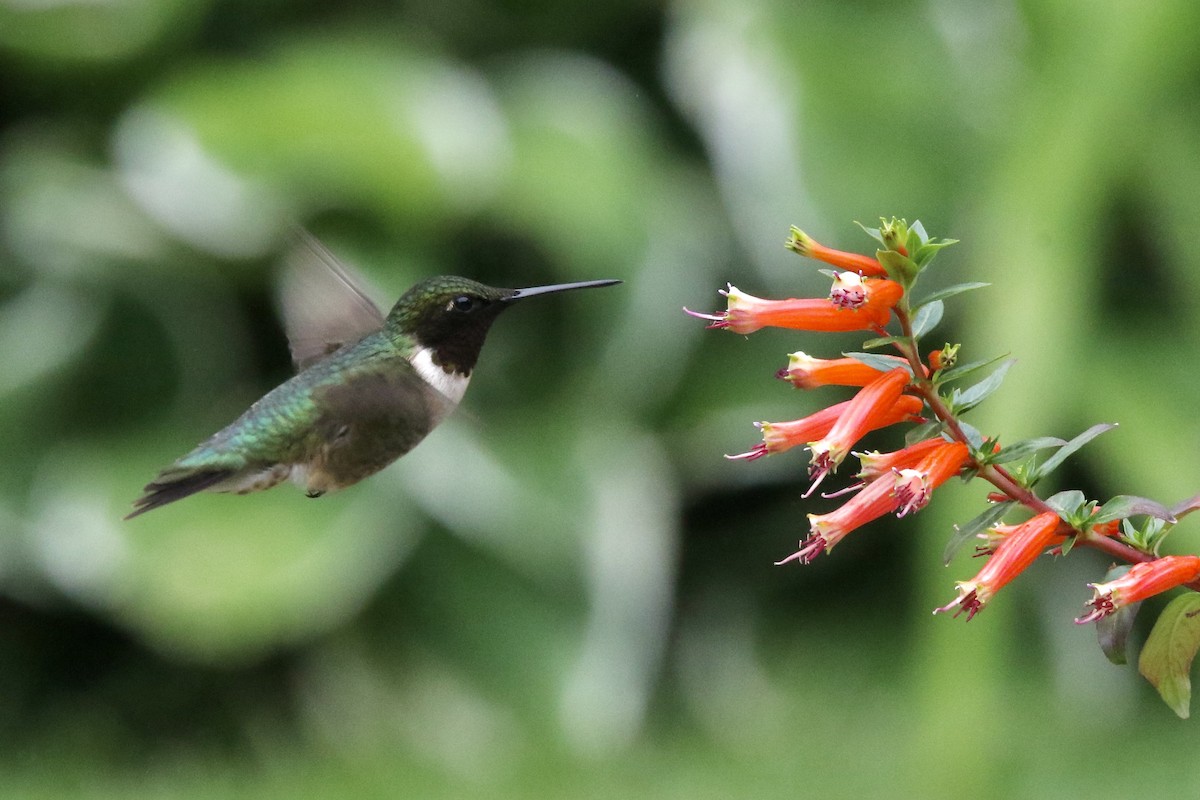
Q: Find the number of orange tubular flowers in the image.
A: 12